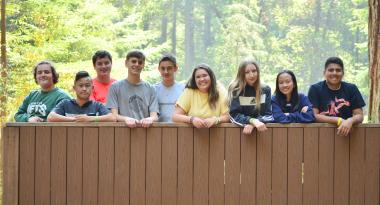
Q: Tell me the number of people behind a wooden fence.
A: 9